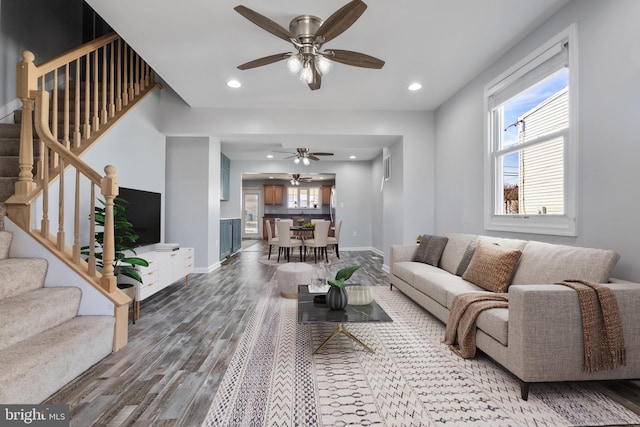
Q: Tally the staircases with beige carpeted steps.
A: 1